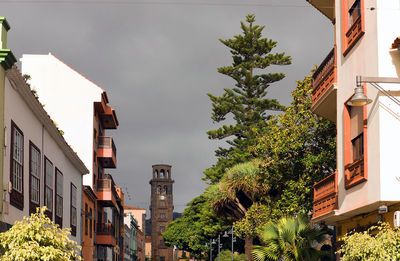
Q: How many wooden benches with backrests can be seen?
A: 0